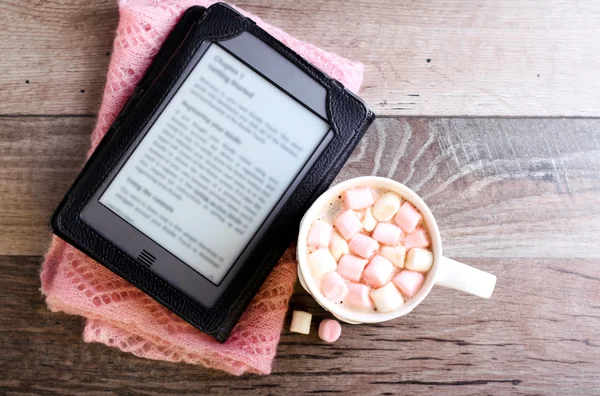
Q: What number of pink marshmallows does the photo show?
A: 13